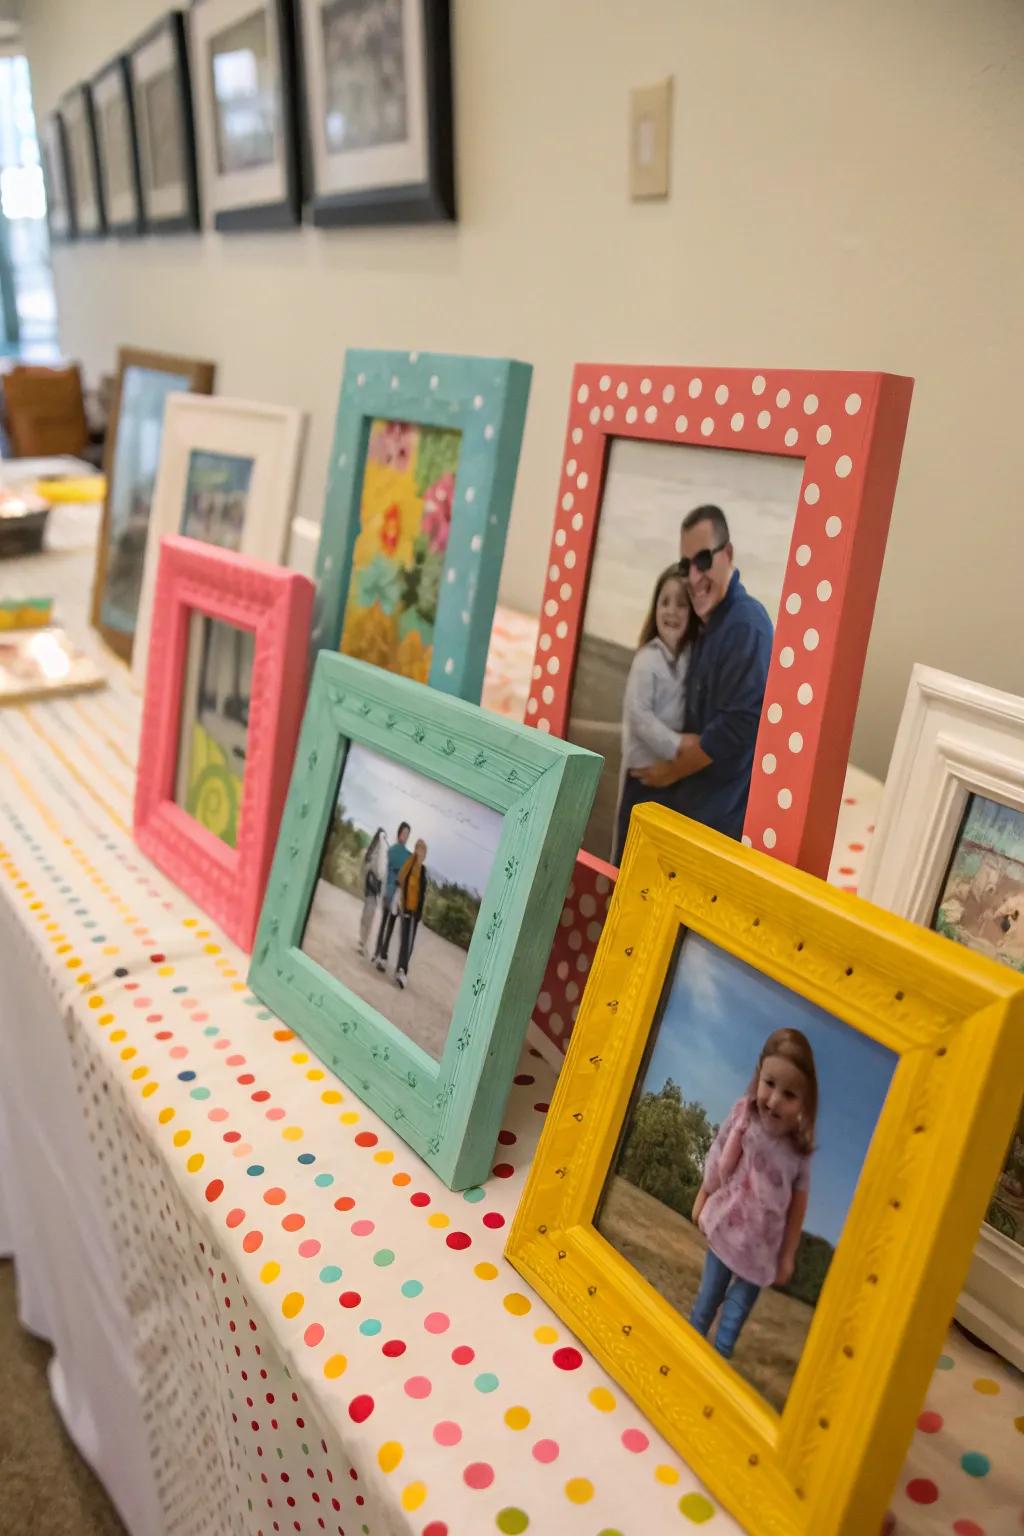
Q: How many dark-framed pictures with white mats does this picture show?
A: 6